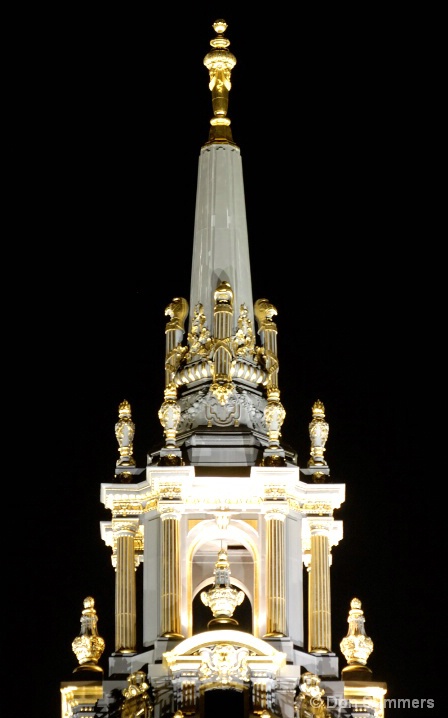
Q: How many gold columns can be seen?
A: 4